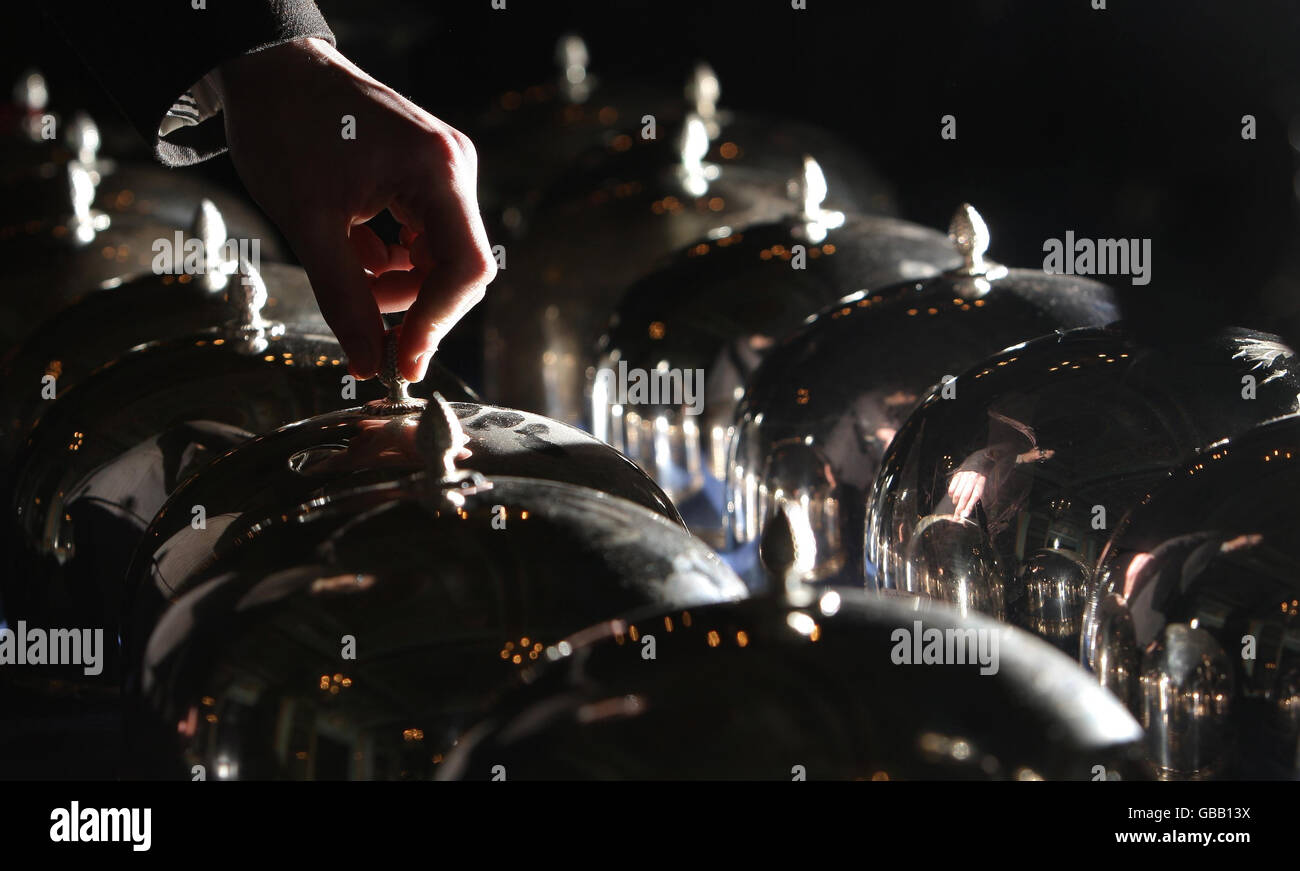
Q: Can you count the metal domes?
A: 15